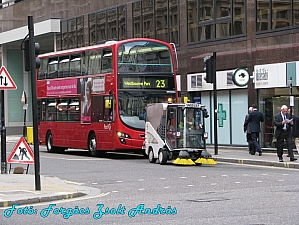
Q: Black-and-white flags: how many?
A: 0